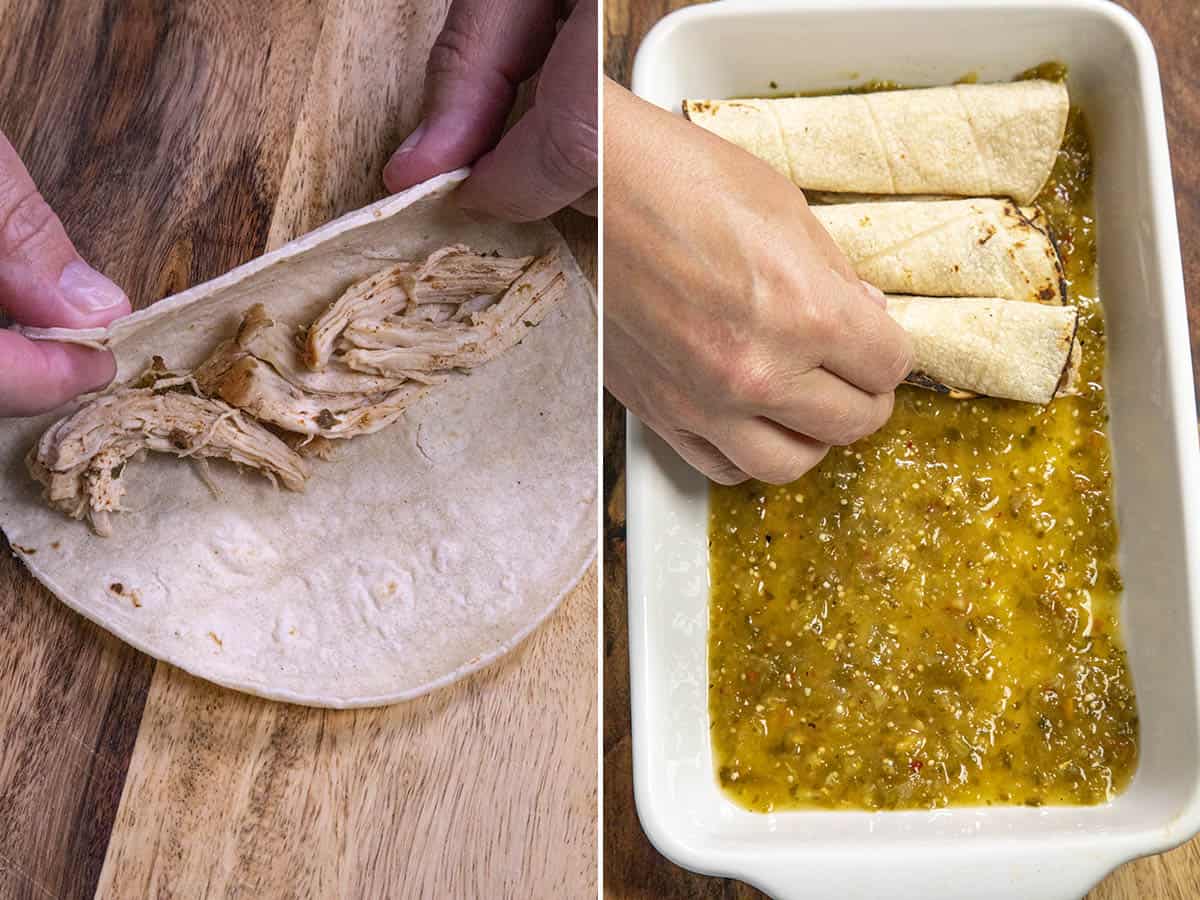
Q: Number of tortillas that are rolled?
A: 3